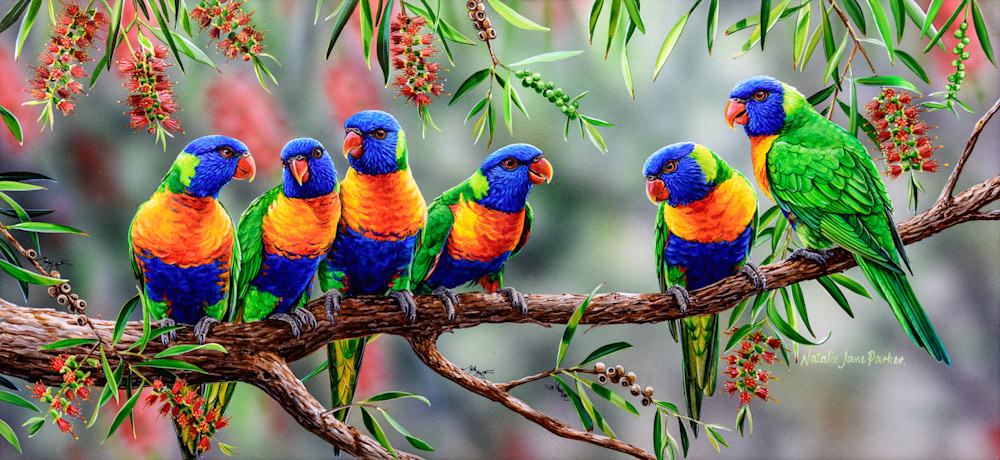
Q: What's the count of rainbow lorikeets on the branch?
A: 6